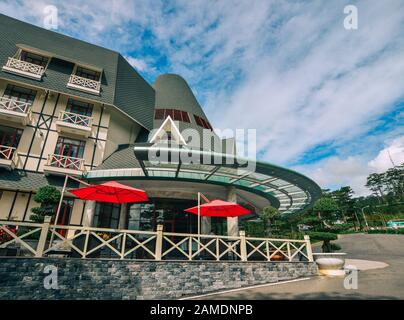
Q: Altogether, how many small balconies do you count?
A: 6